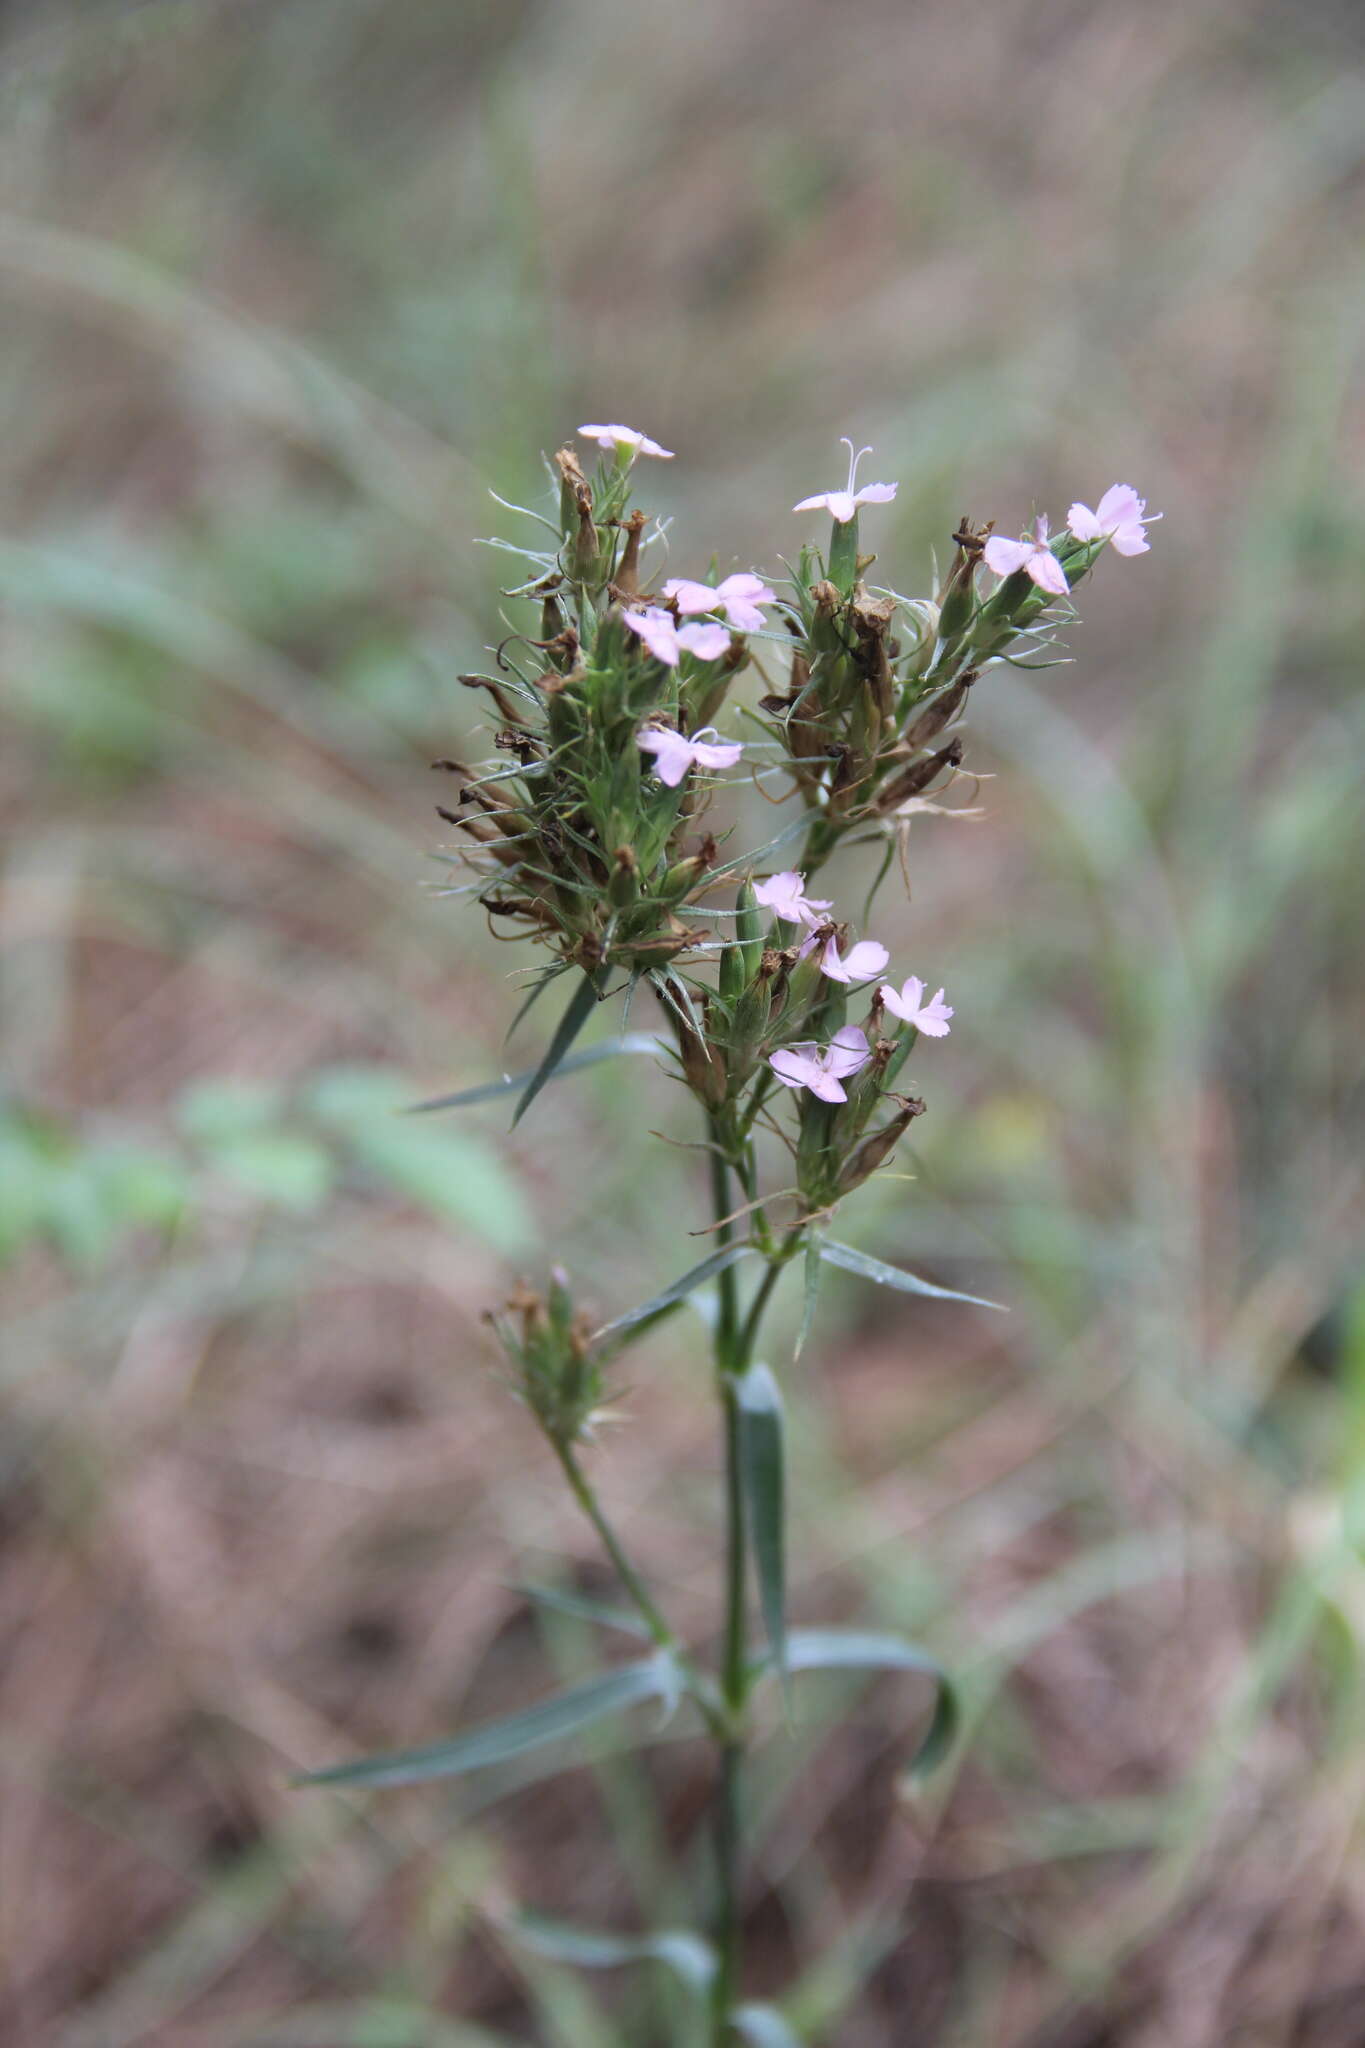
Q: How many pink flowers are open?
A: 11